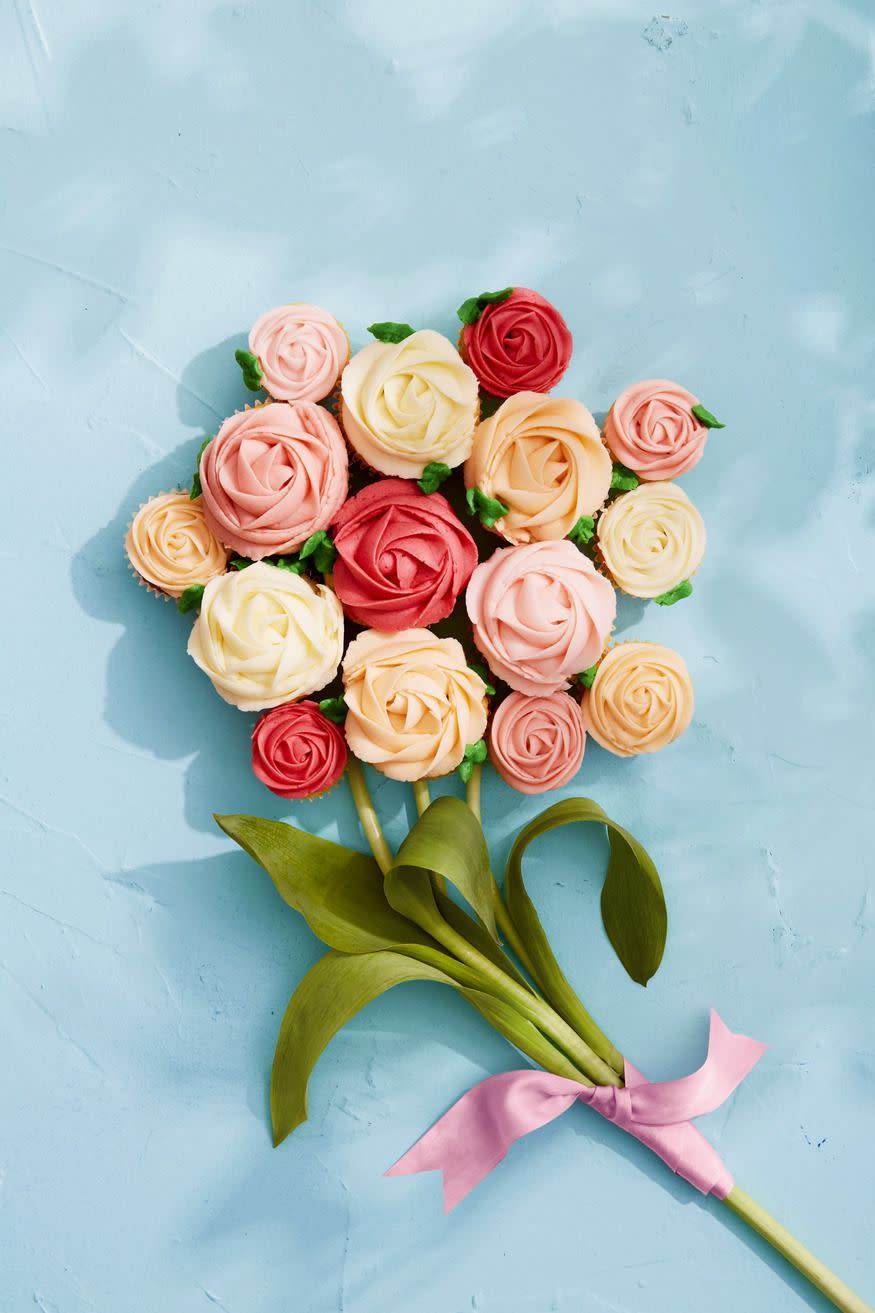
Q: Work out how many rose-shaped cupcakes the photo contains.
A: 15